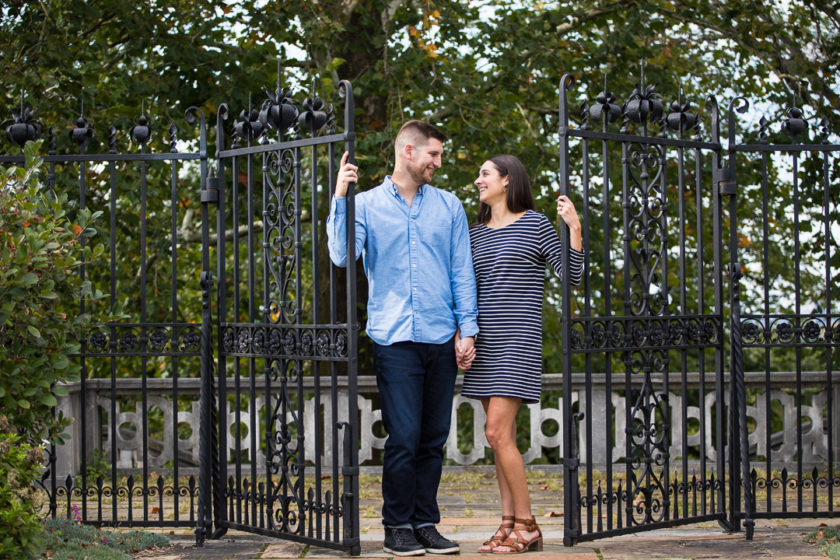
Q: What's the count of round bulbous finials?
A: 10